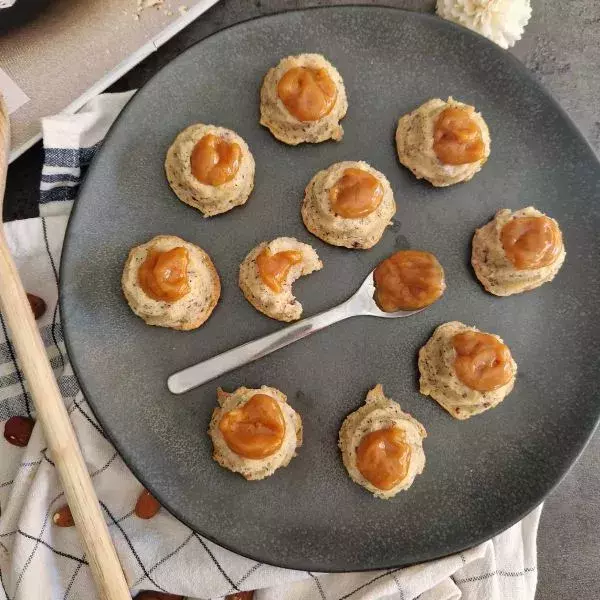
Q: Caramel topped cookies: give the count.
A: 10